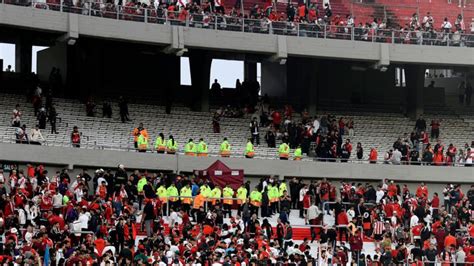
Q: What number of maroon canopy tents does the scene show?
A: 1